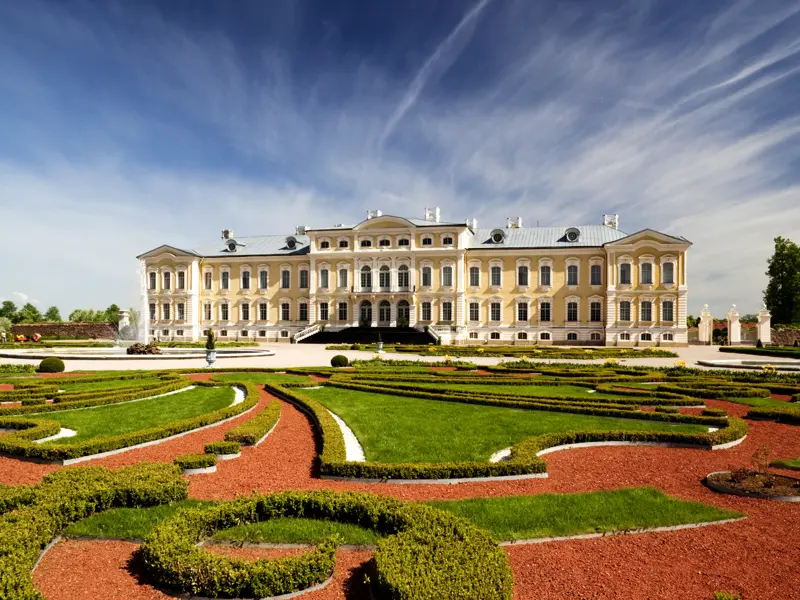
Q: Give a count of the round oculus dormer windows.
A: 4